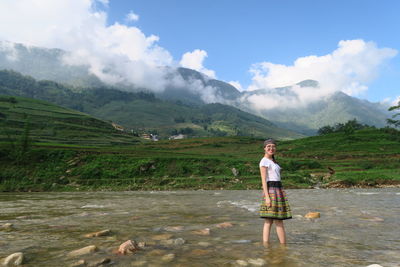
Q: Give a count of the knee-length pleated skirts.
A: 1